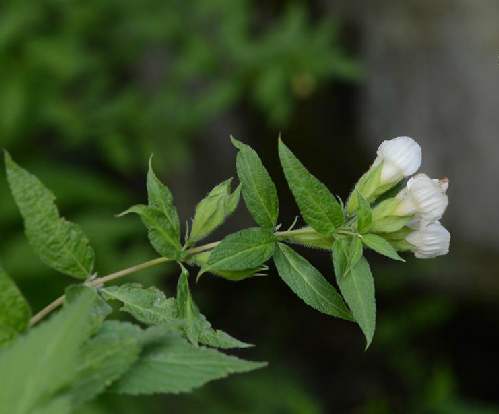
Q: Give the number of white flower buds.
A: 3